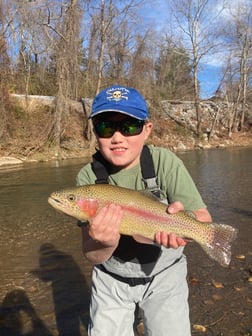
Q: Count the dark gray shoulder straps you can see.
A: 2